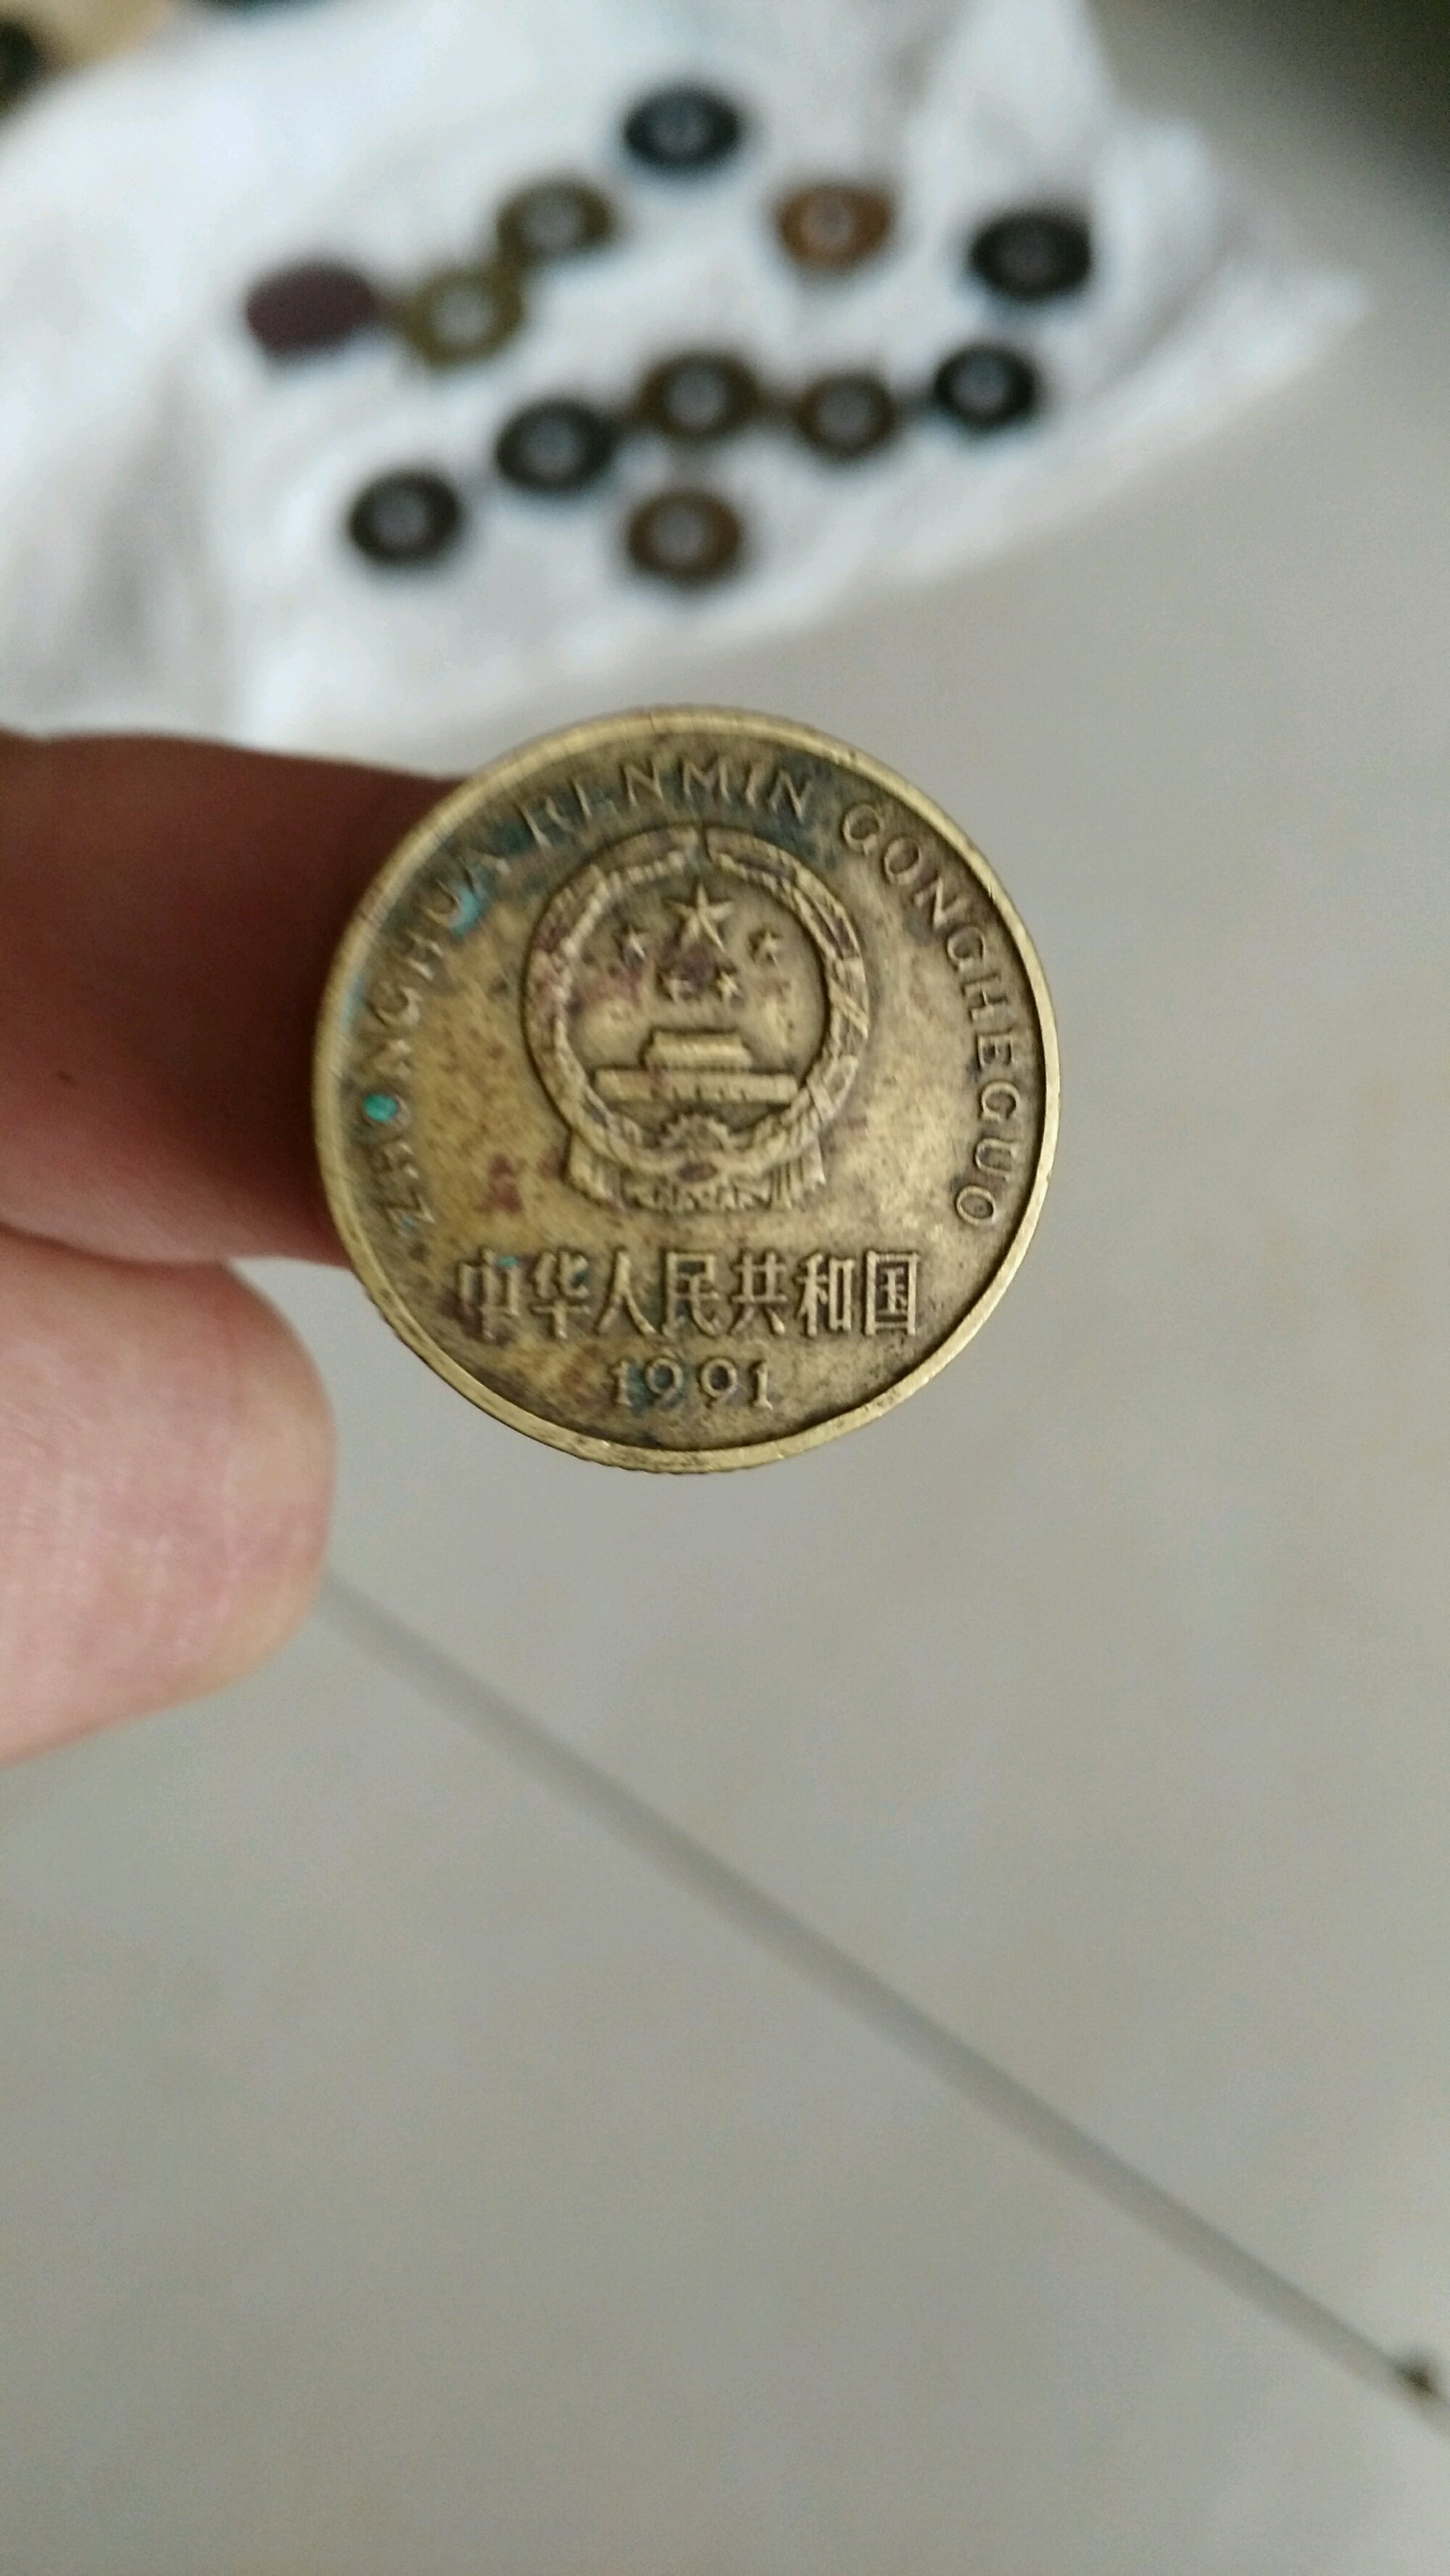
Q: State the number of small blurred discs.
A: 12